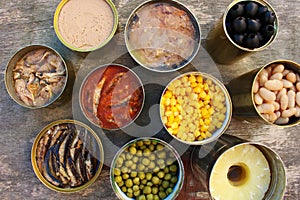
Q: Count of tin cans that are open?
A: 10